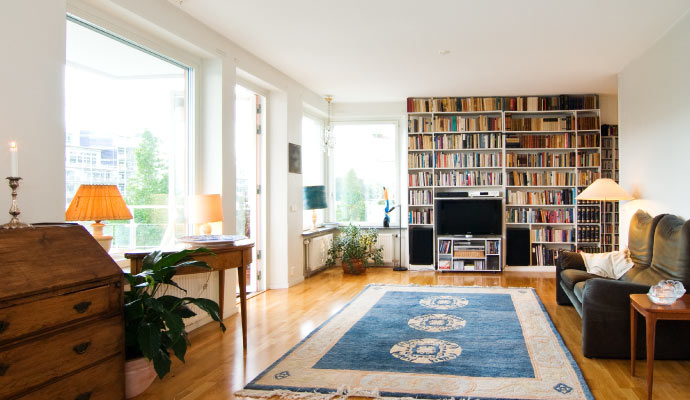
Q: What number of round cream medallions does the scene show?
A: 3